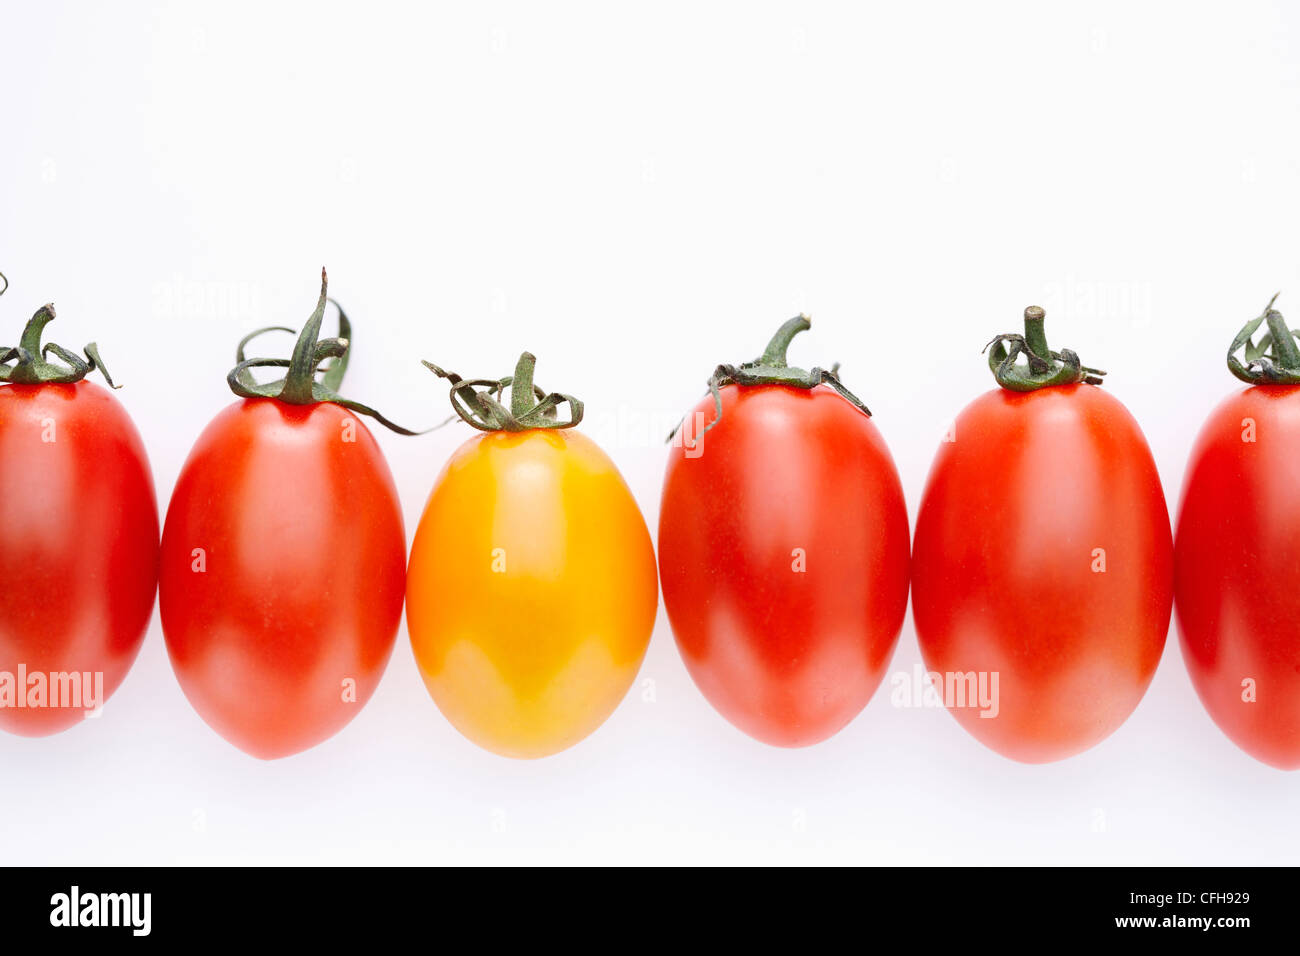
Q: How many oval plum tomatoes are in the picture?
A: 6